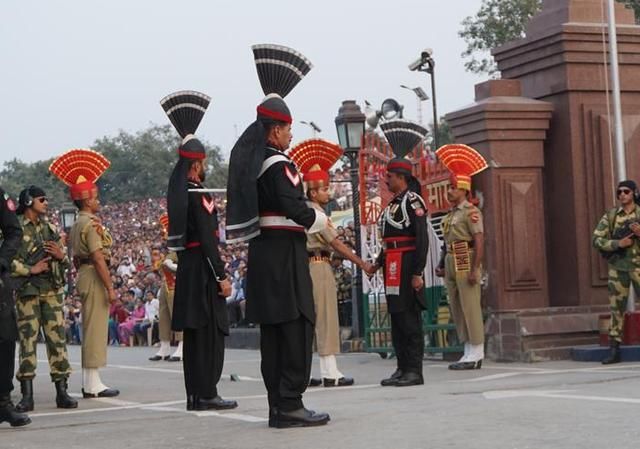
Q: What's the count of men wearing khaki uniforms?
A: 4